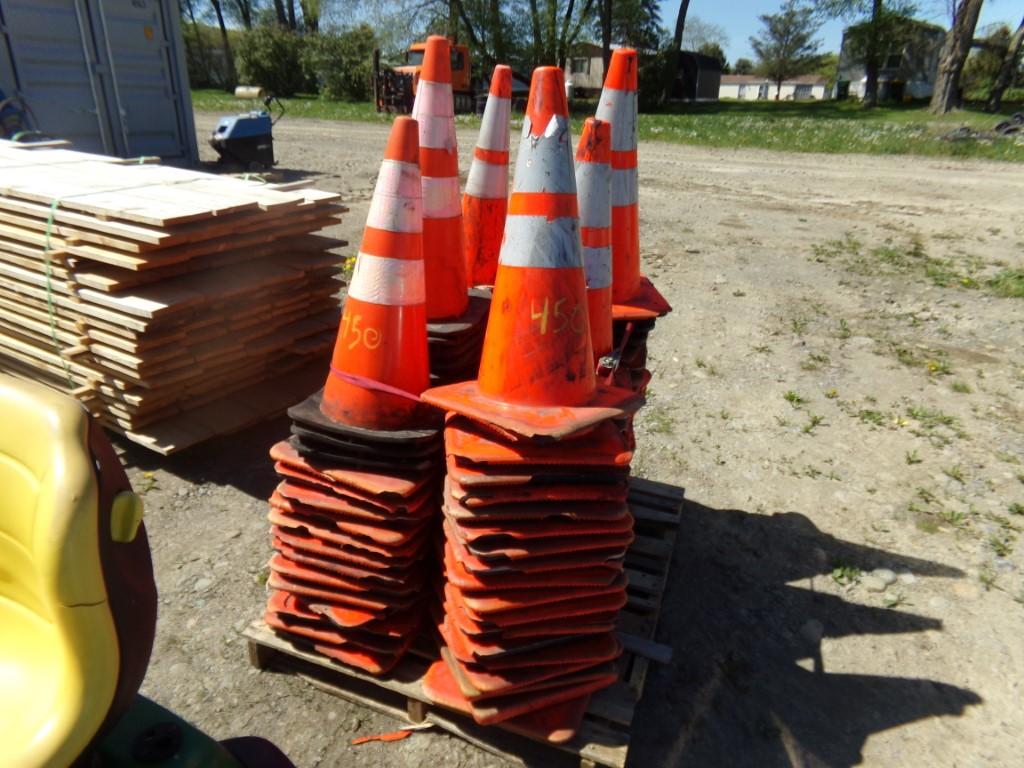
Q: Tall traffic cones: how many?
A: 6